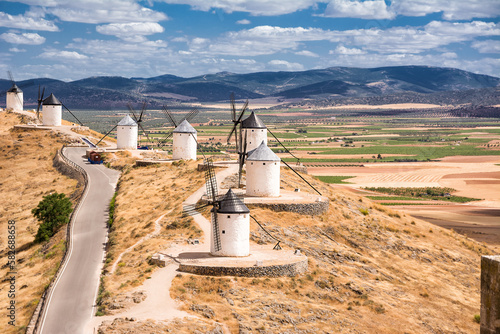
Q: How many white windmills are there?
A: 7